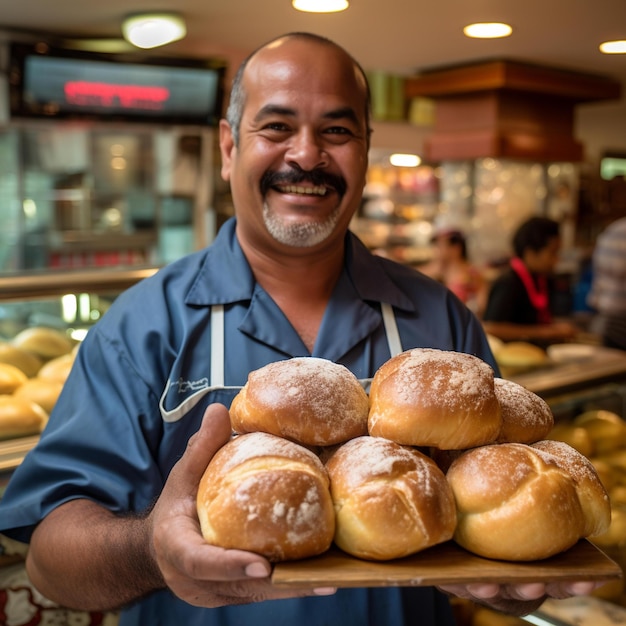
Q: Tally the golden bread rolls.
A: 7